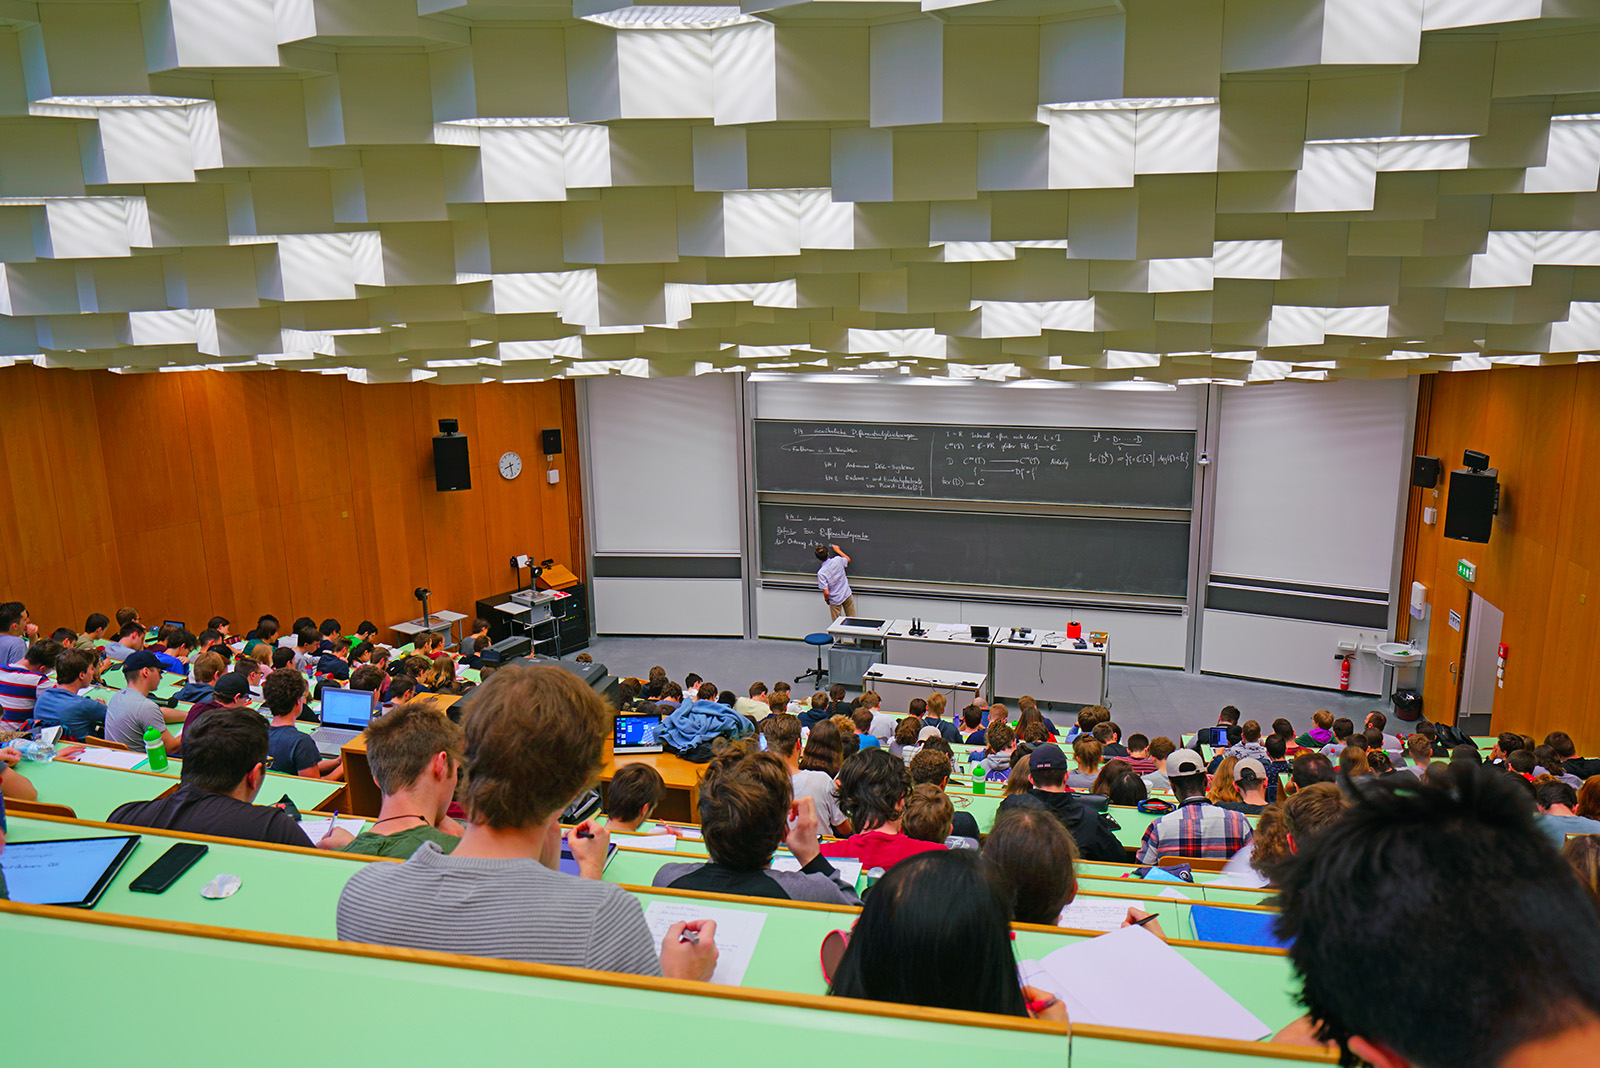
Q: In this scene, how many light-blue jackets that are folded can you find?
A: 1